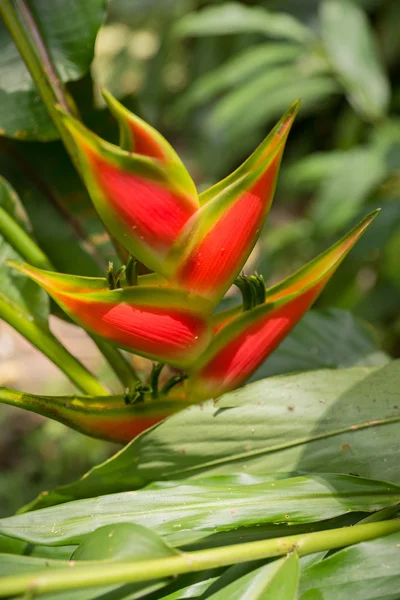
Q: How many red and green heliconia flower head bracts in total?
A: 6